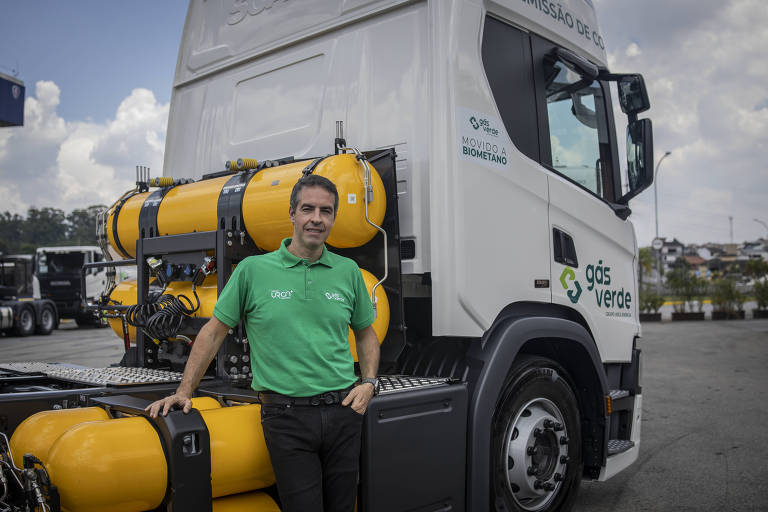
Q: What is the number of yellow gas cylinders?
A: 5